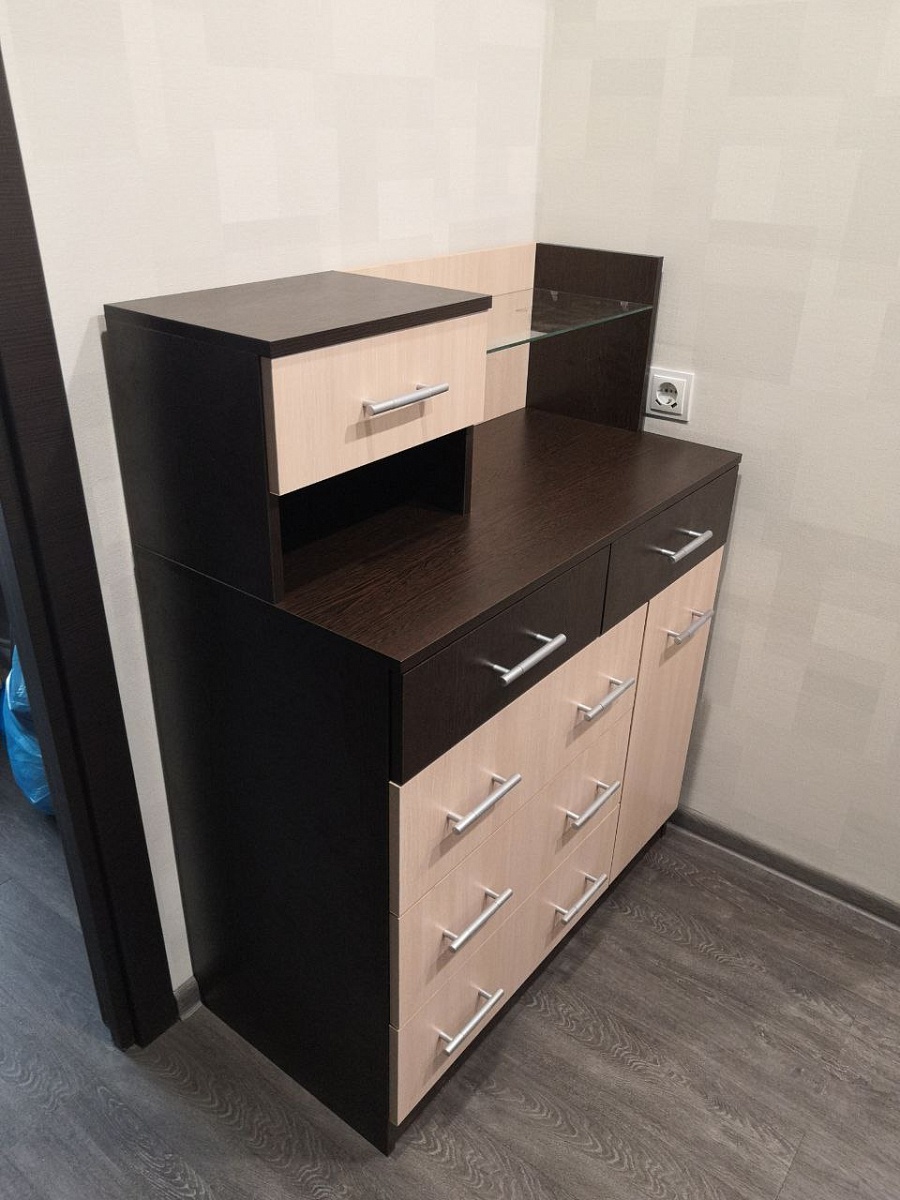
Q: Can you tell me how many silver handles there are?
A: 10